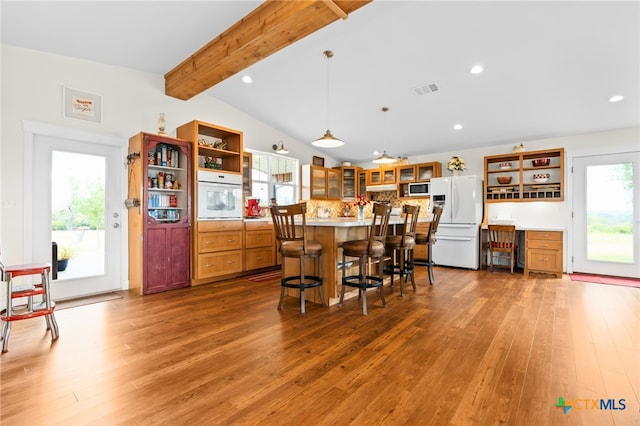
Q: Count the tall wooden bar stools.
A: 4